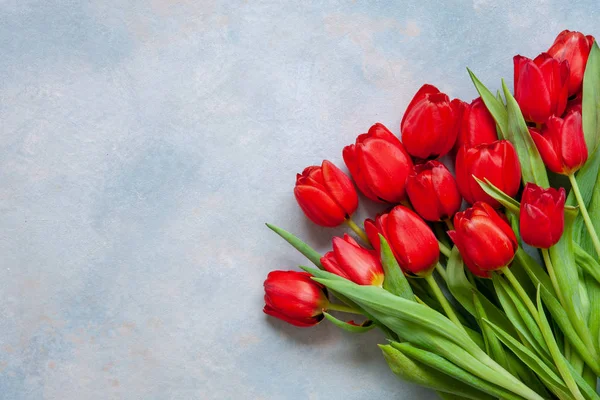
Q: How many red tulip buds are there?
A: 14